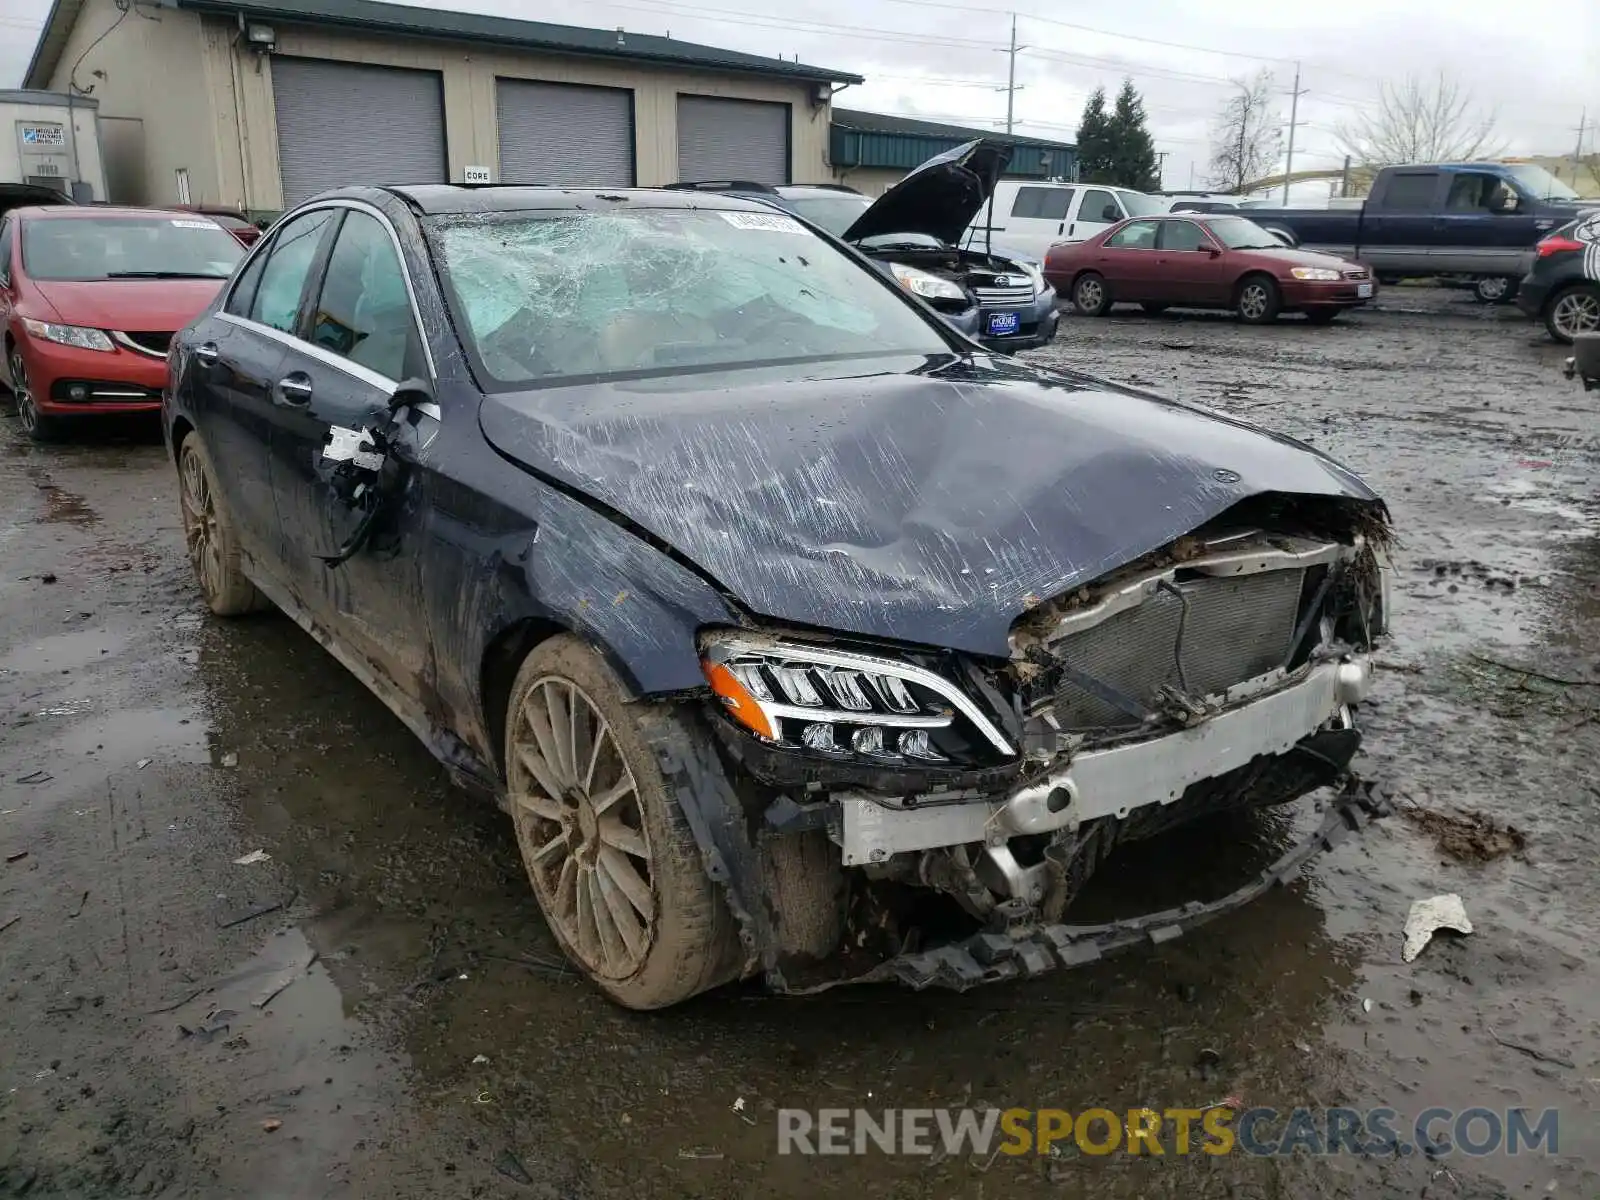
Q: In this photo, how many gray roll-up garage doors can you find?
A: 3